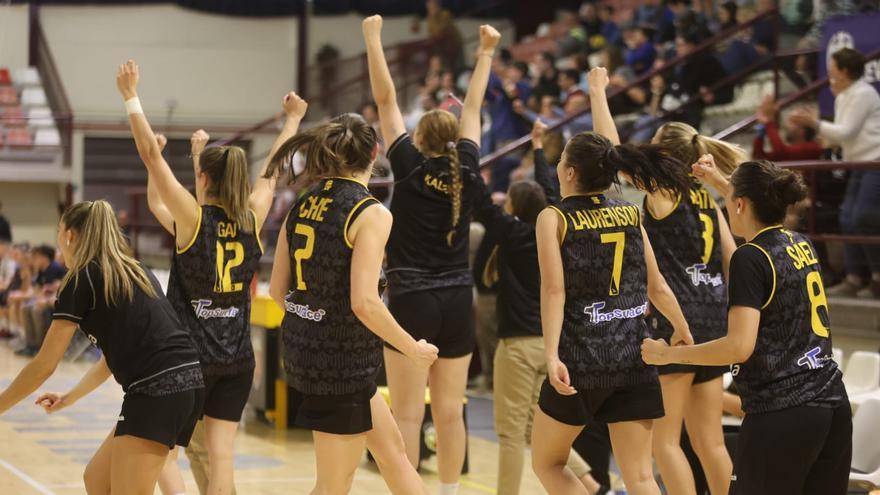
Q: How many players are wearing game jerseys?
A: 5